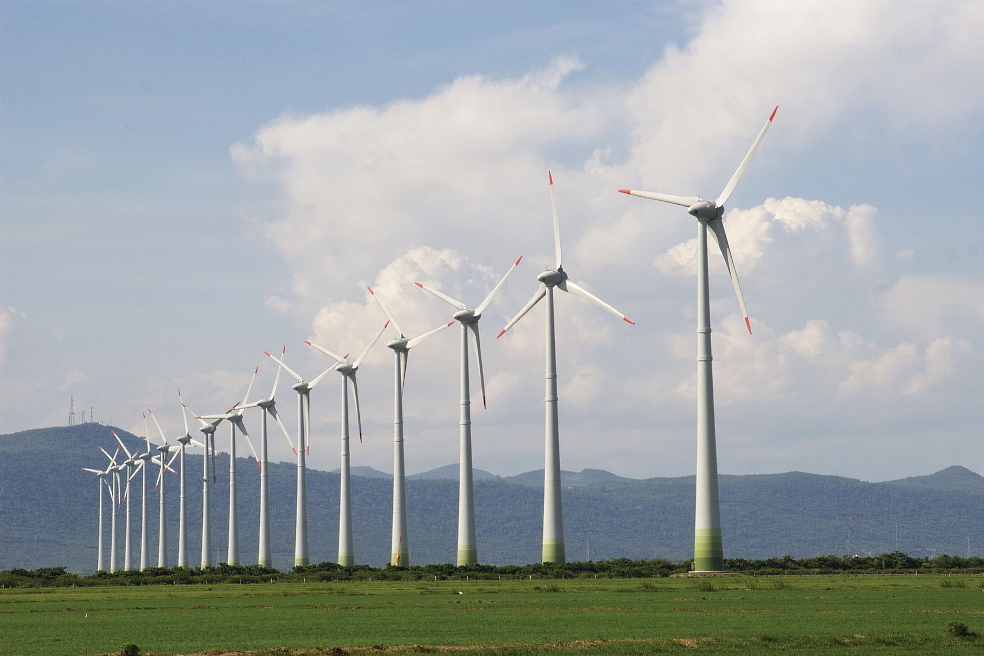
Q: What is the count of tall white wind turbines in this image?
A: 15